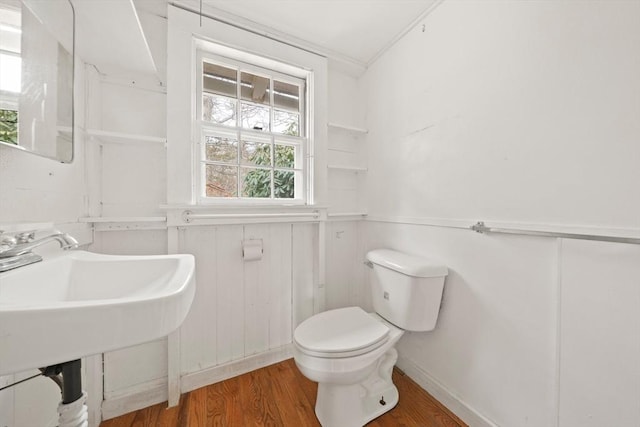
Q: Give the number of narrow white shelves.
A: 5